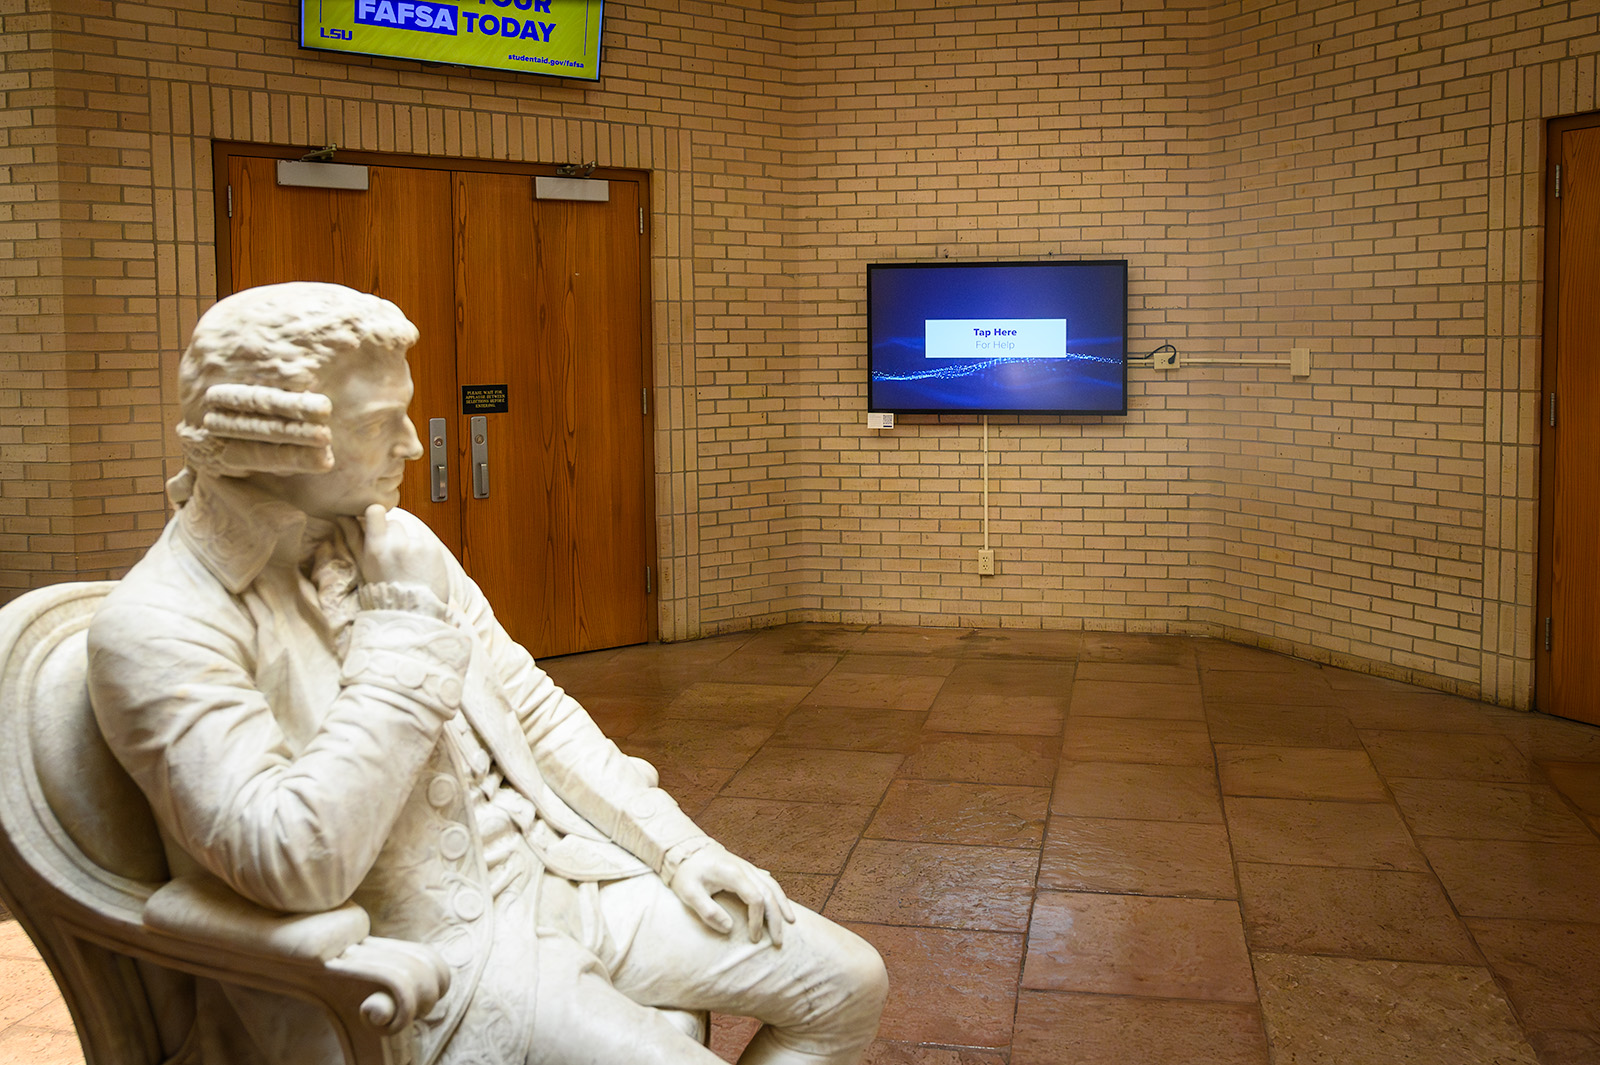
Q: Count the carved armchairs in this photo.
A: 1